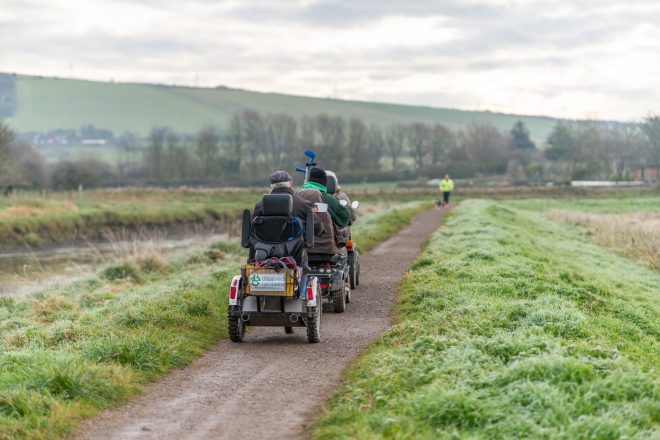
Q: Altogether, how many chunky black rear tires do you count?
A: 2